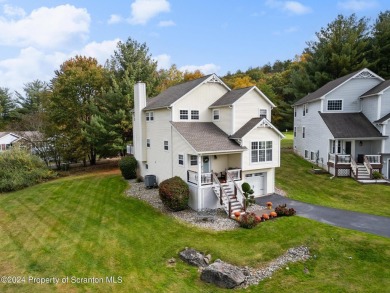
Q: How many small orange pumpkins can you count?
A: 5